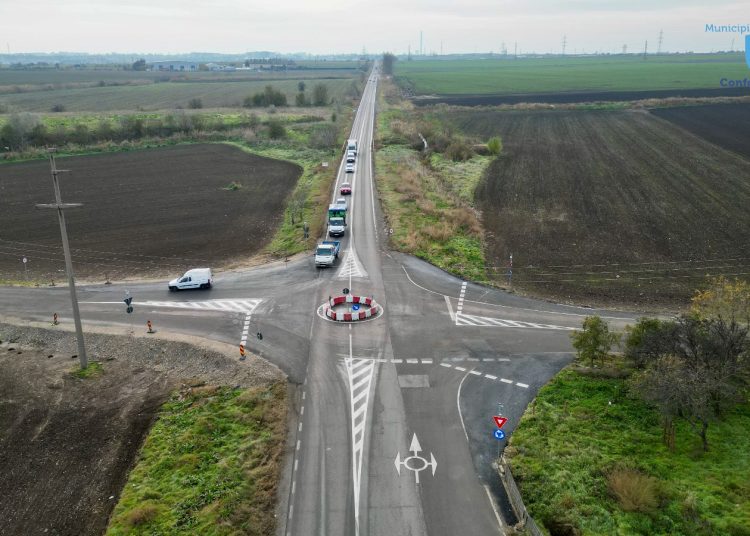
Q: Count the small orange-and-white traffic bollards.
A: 3